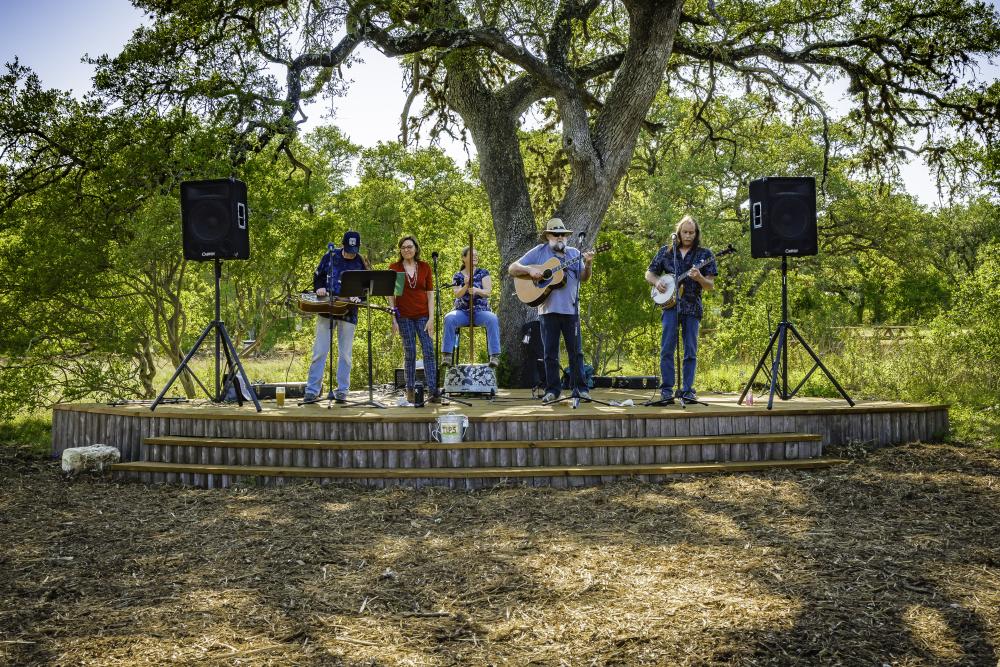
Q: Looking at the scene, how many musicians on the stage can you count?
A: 5